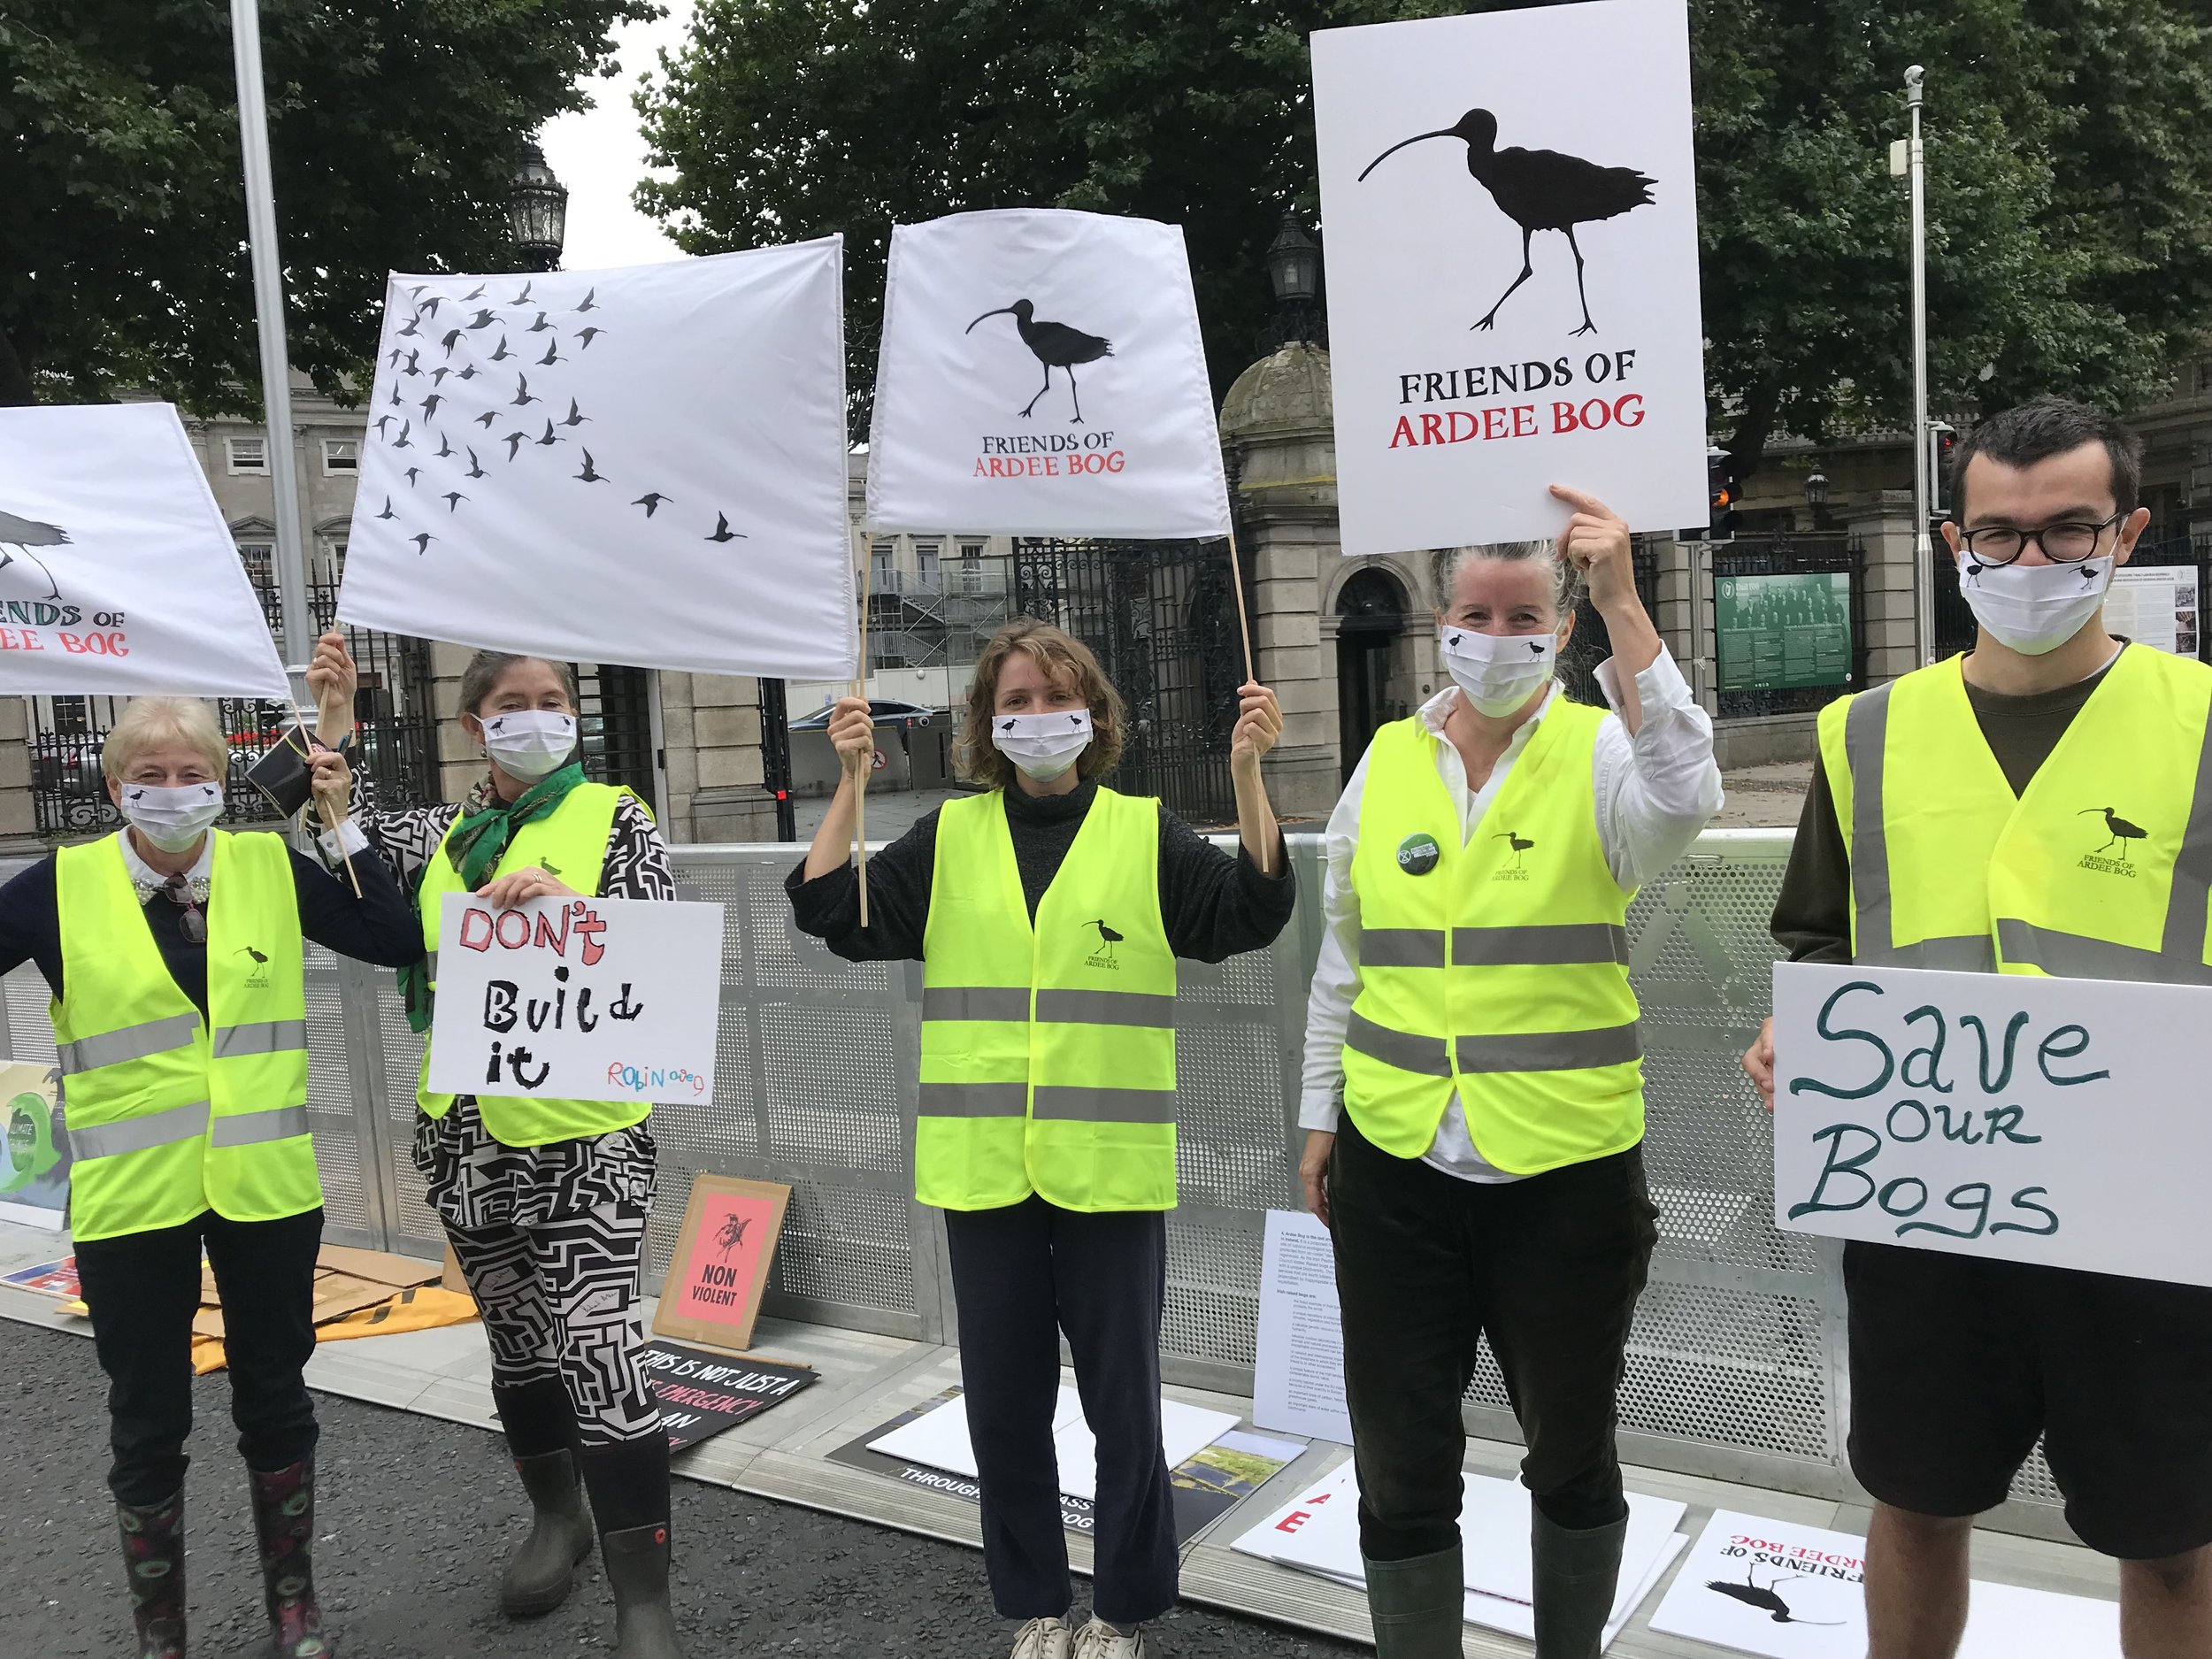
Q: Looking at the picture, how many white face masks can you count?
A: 5